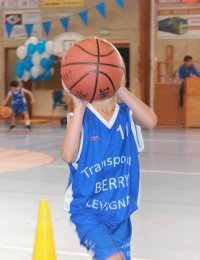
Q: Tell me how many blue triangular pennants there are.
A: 7